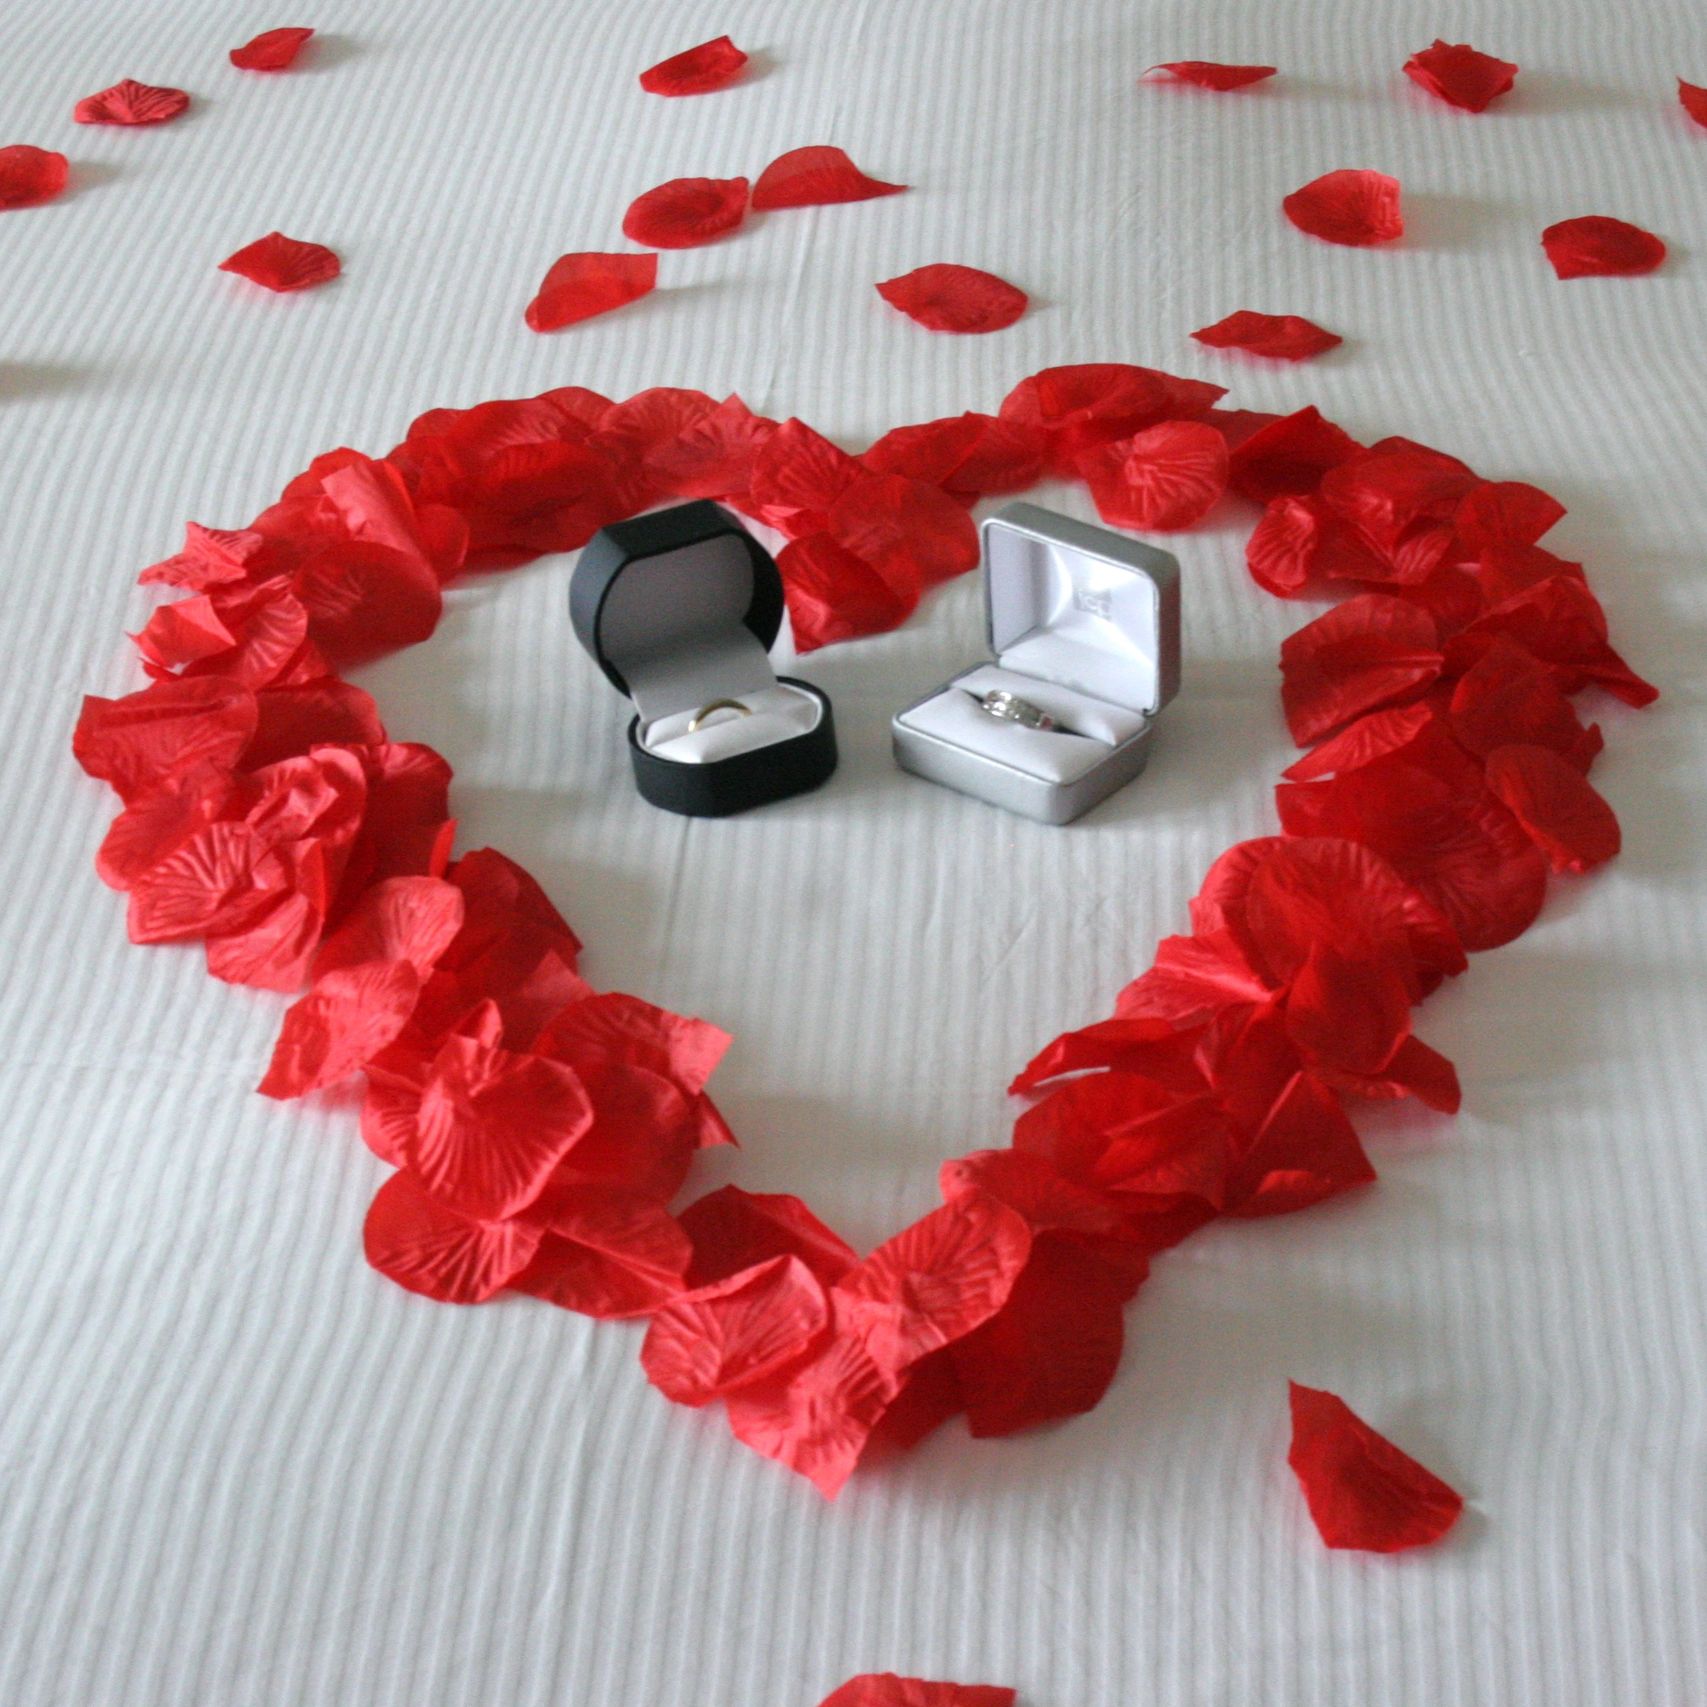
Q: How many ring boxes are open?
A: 2